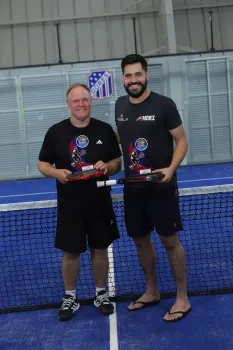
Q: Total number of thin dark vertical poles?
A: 3